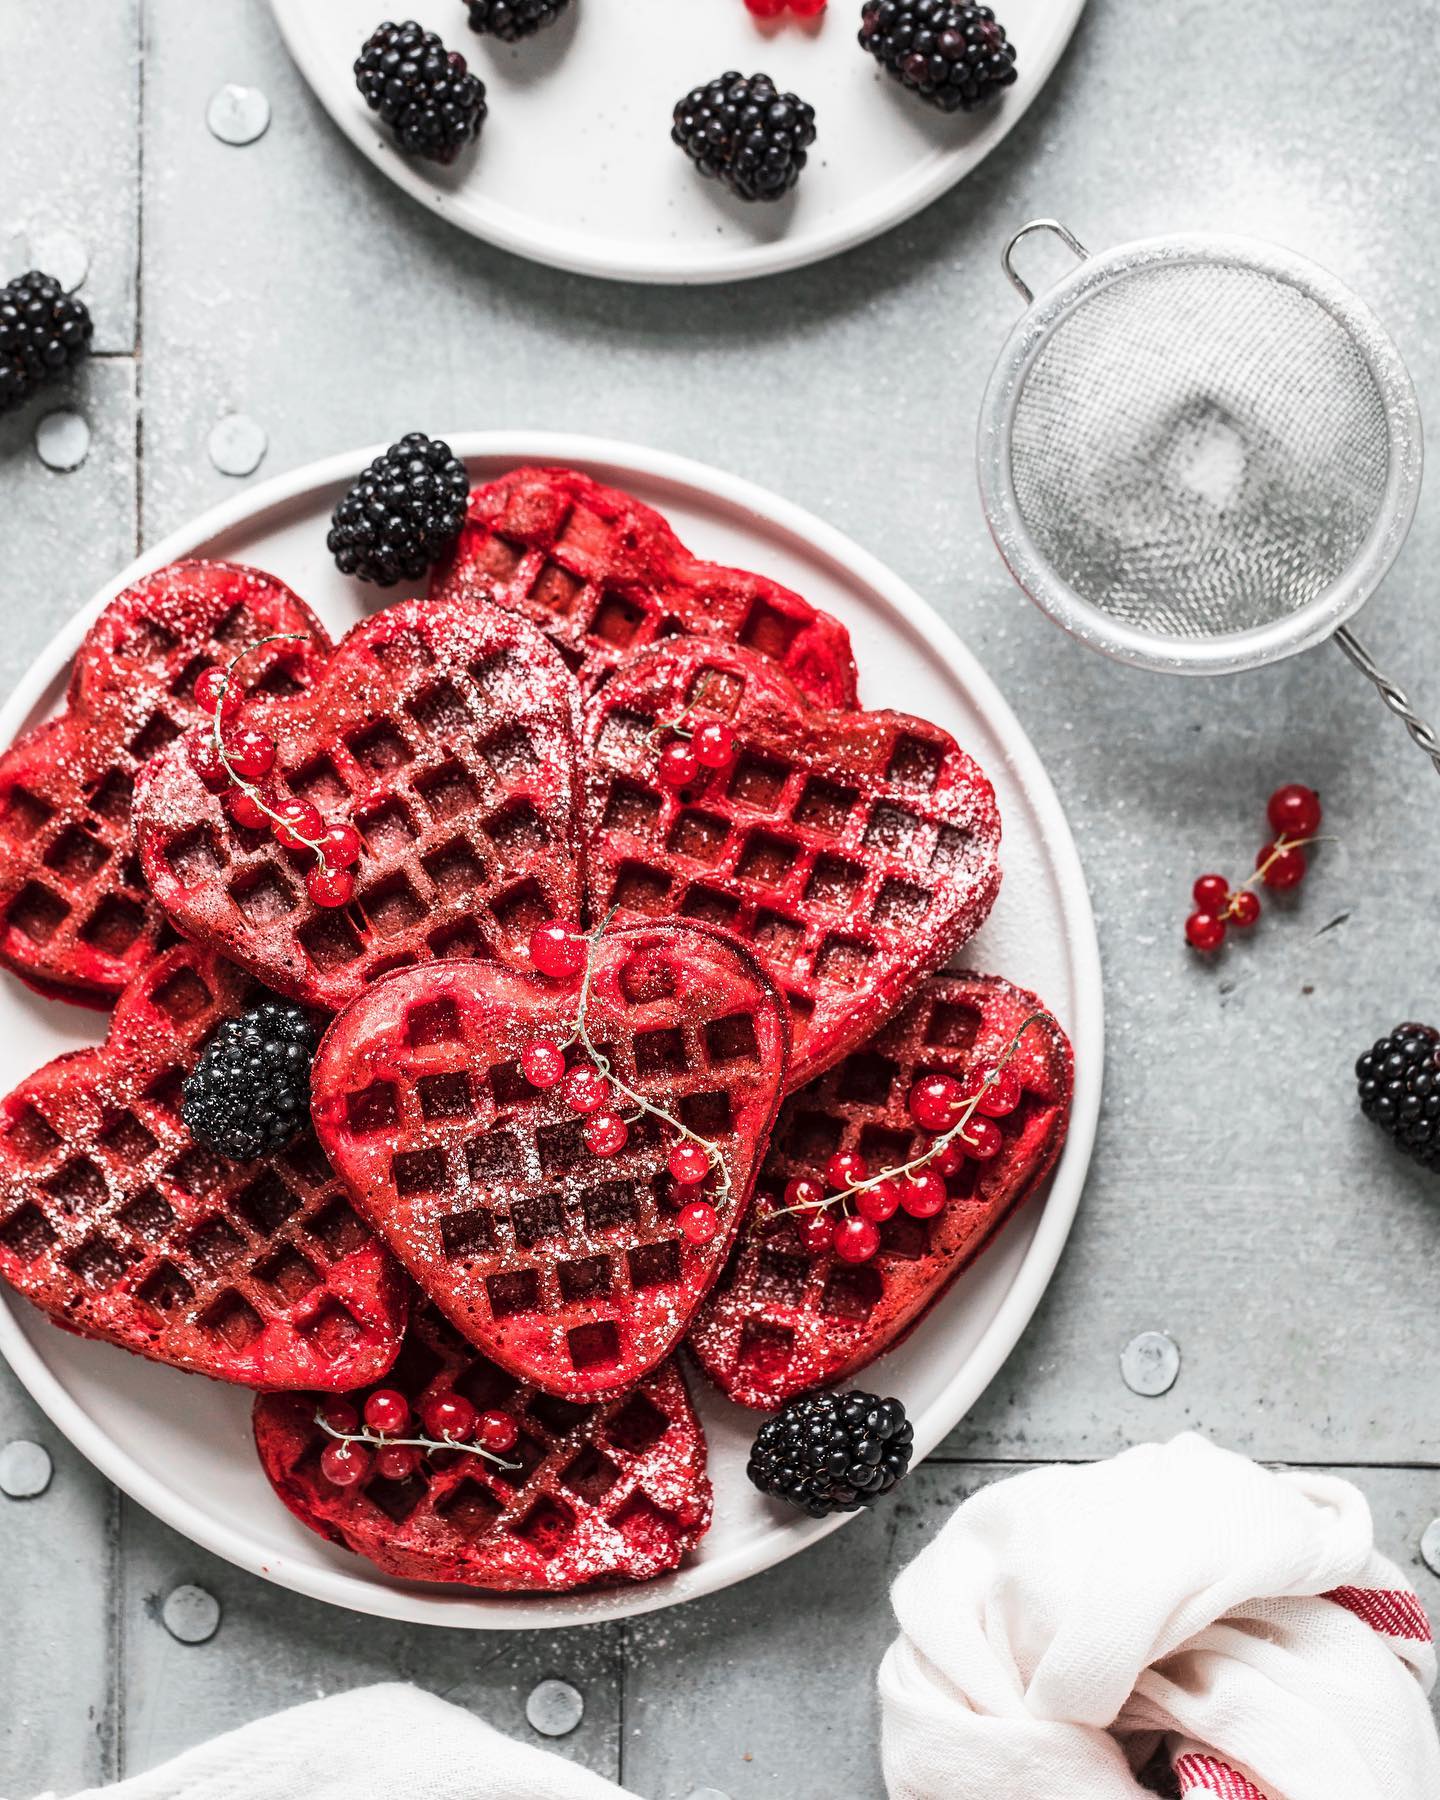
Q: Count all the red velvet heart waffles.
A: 8